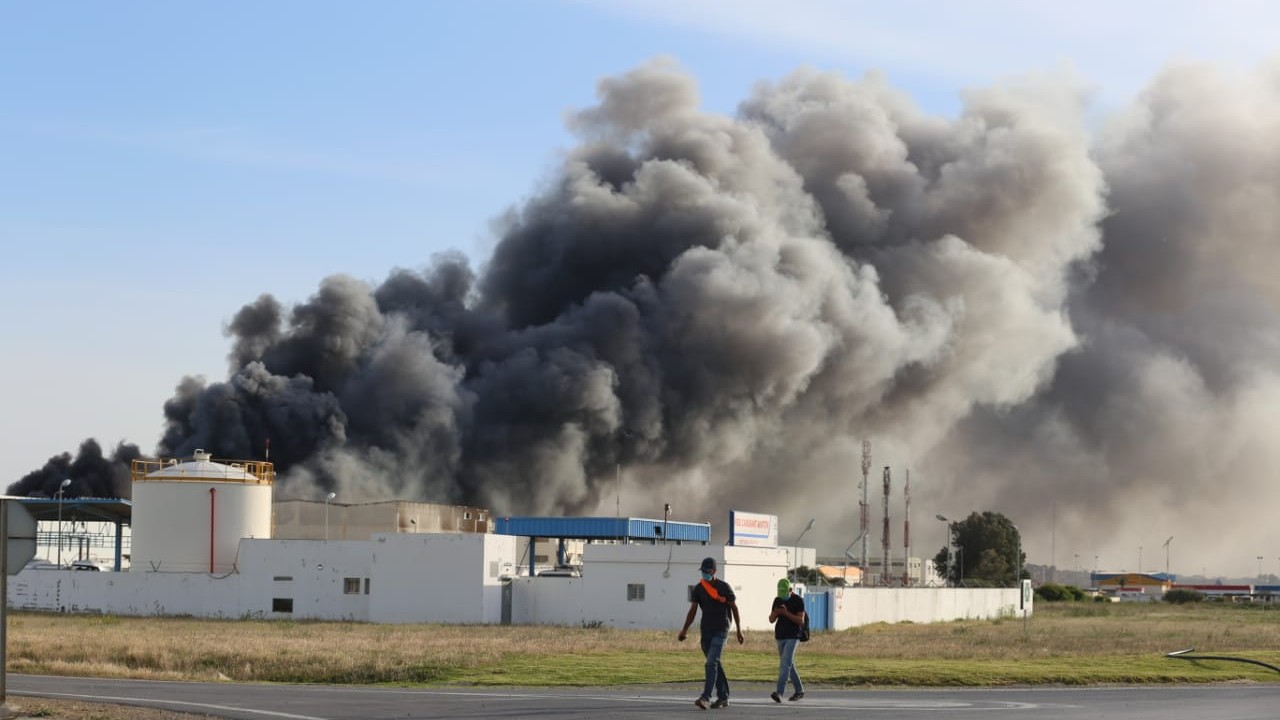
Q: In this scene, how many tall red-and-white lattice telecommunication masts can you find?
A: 3